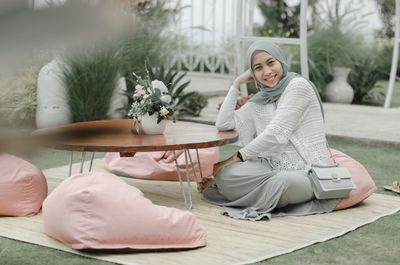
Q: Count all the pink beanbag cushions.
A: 4